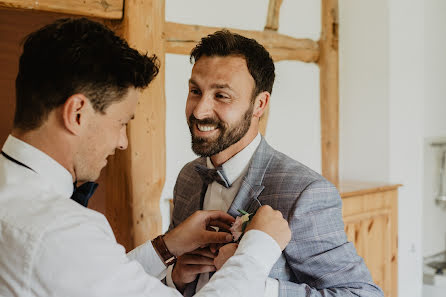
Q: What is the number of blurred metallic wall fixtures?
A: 1